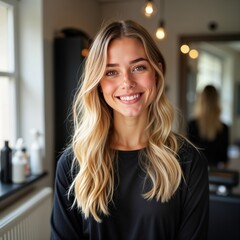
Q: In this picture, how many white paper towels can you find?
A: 0